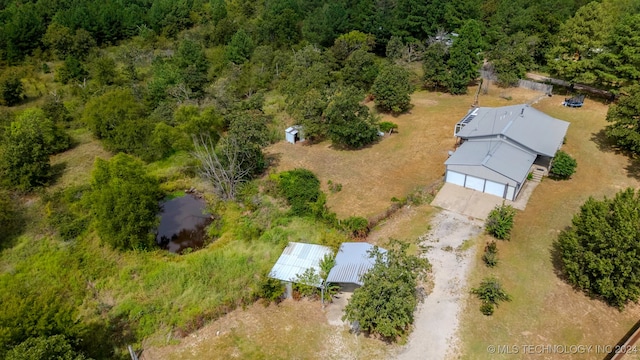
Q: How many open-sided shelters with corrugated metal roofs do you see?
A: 2